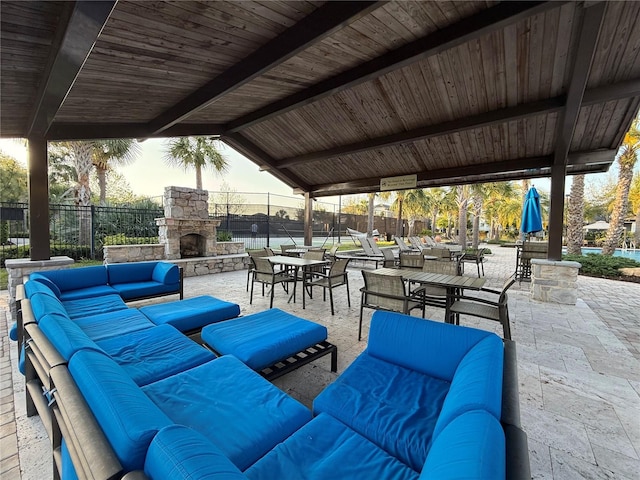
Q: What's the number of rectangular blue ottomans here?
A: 2